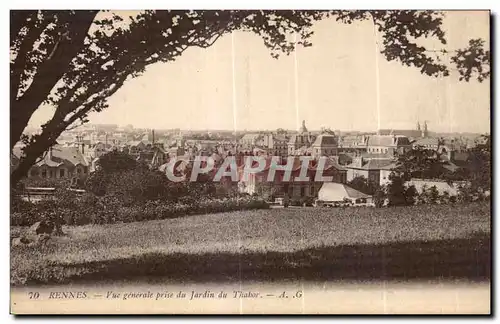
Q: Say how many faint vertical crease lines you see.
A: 3